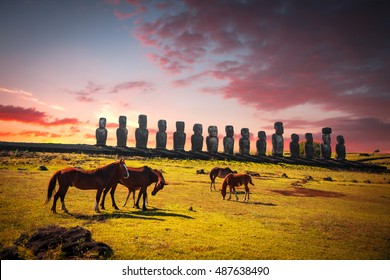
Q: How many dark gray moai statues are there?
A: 15